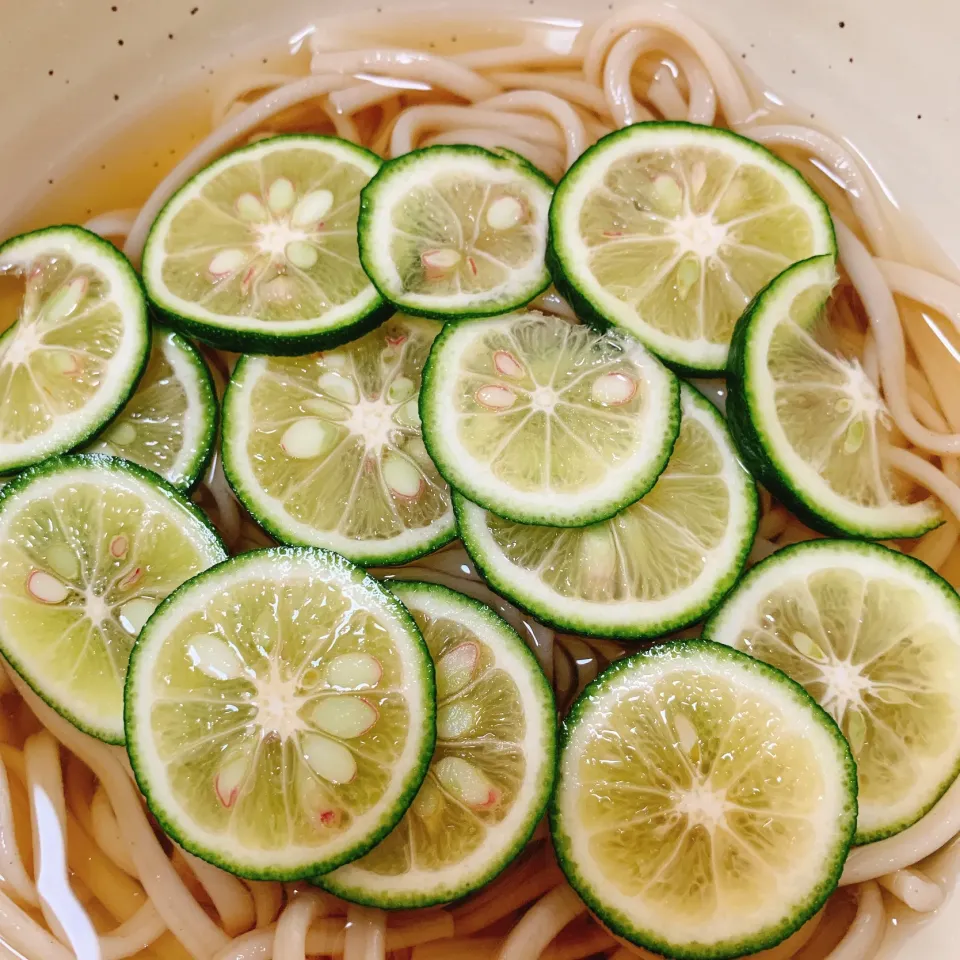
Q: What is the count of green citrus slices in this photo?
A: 14